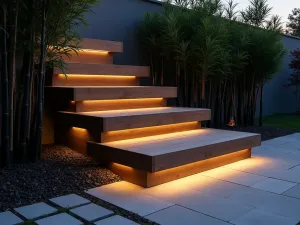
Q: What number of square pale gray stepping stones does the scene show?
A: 6